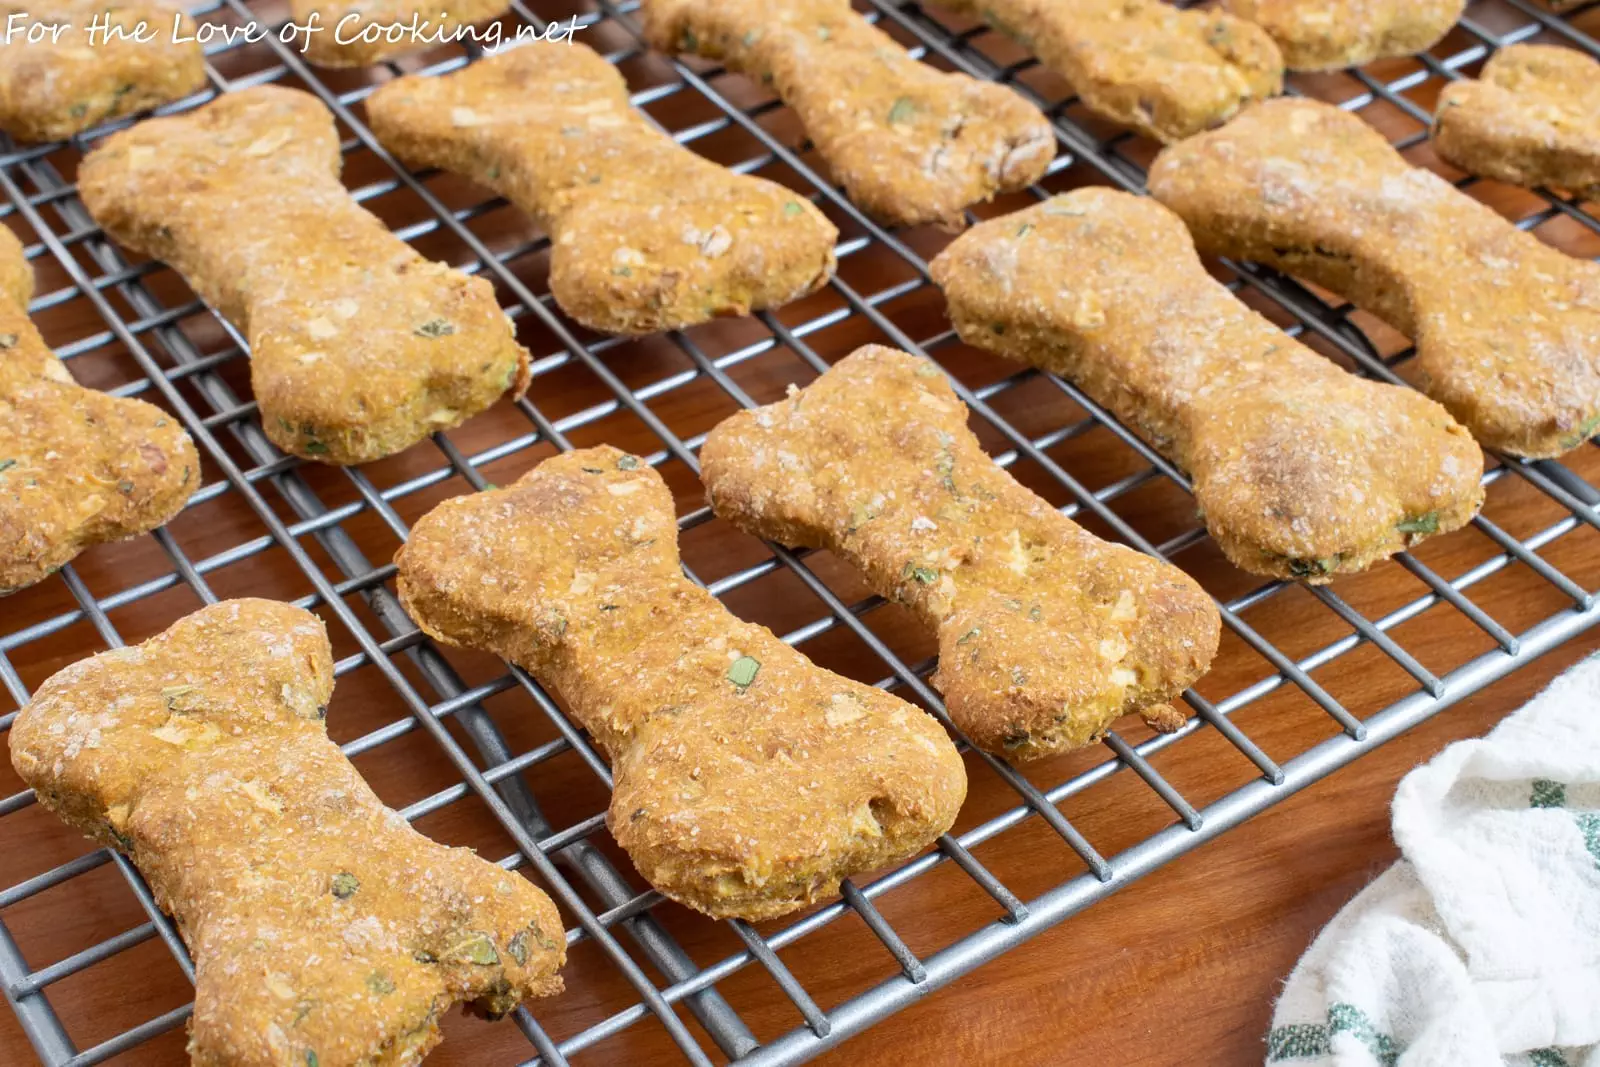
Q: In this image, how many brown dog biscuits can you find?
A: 14